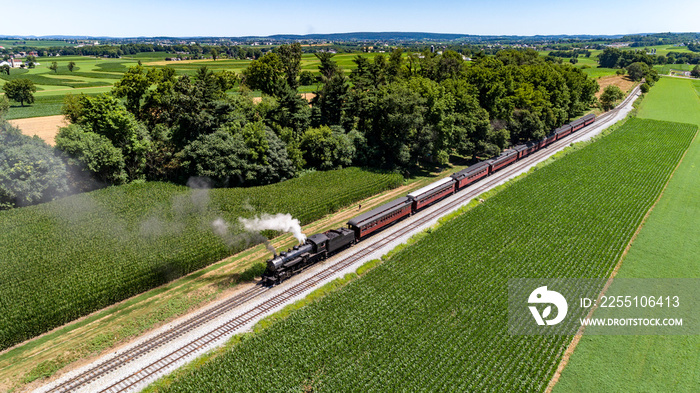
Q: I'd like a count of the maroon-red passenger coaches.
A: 9